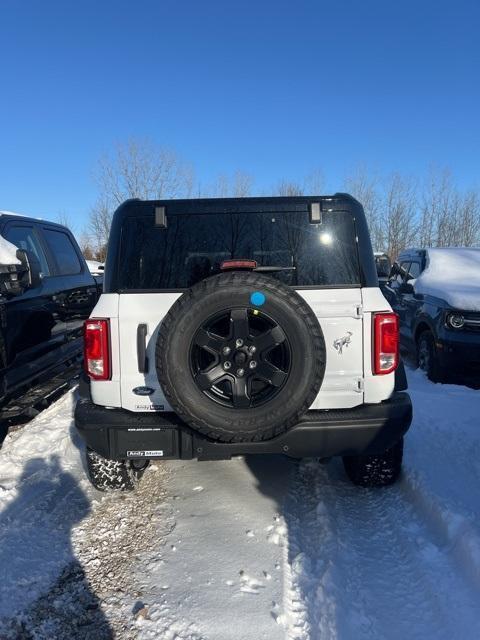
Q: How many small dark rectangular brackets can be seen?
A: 2